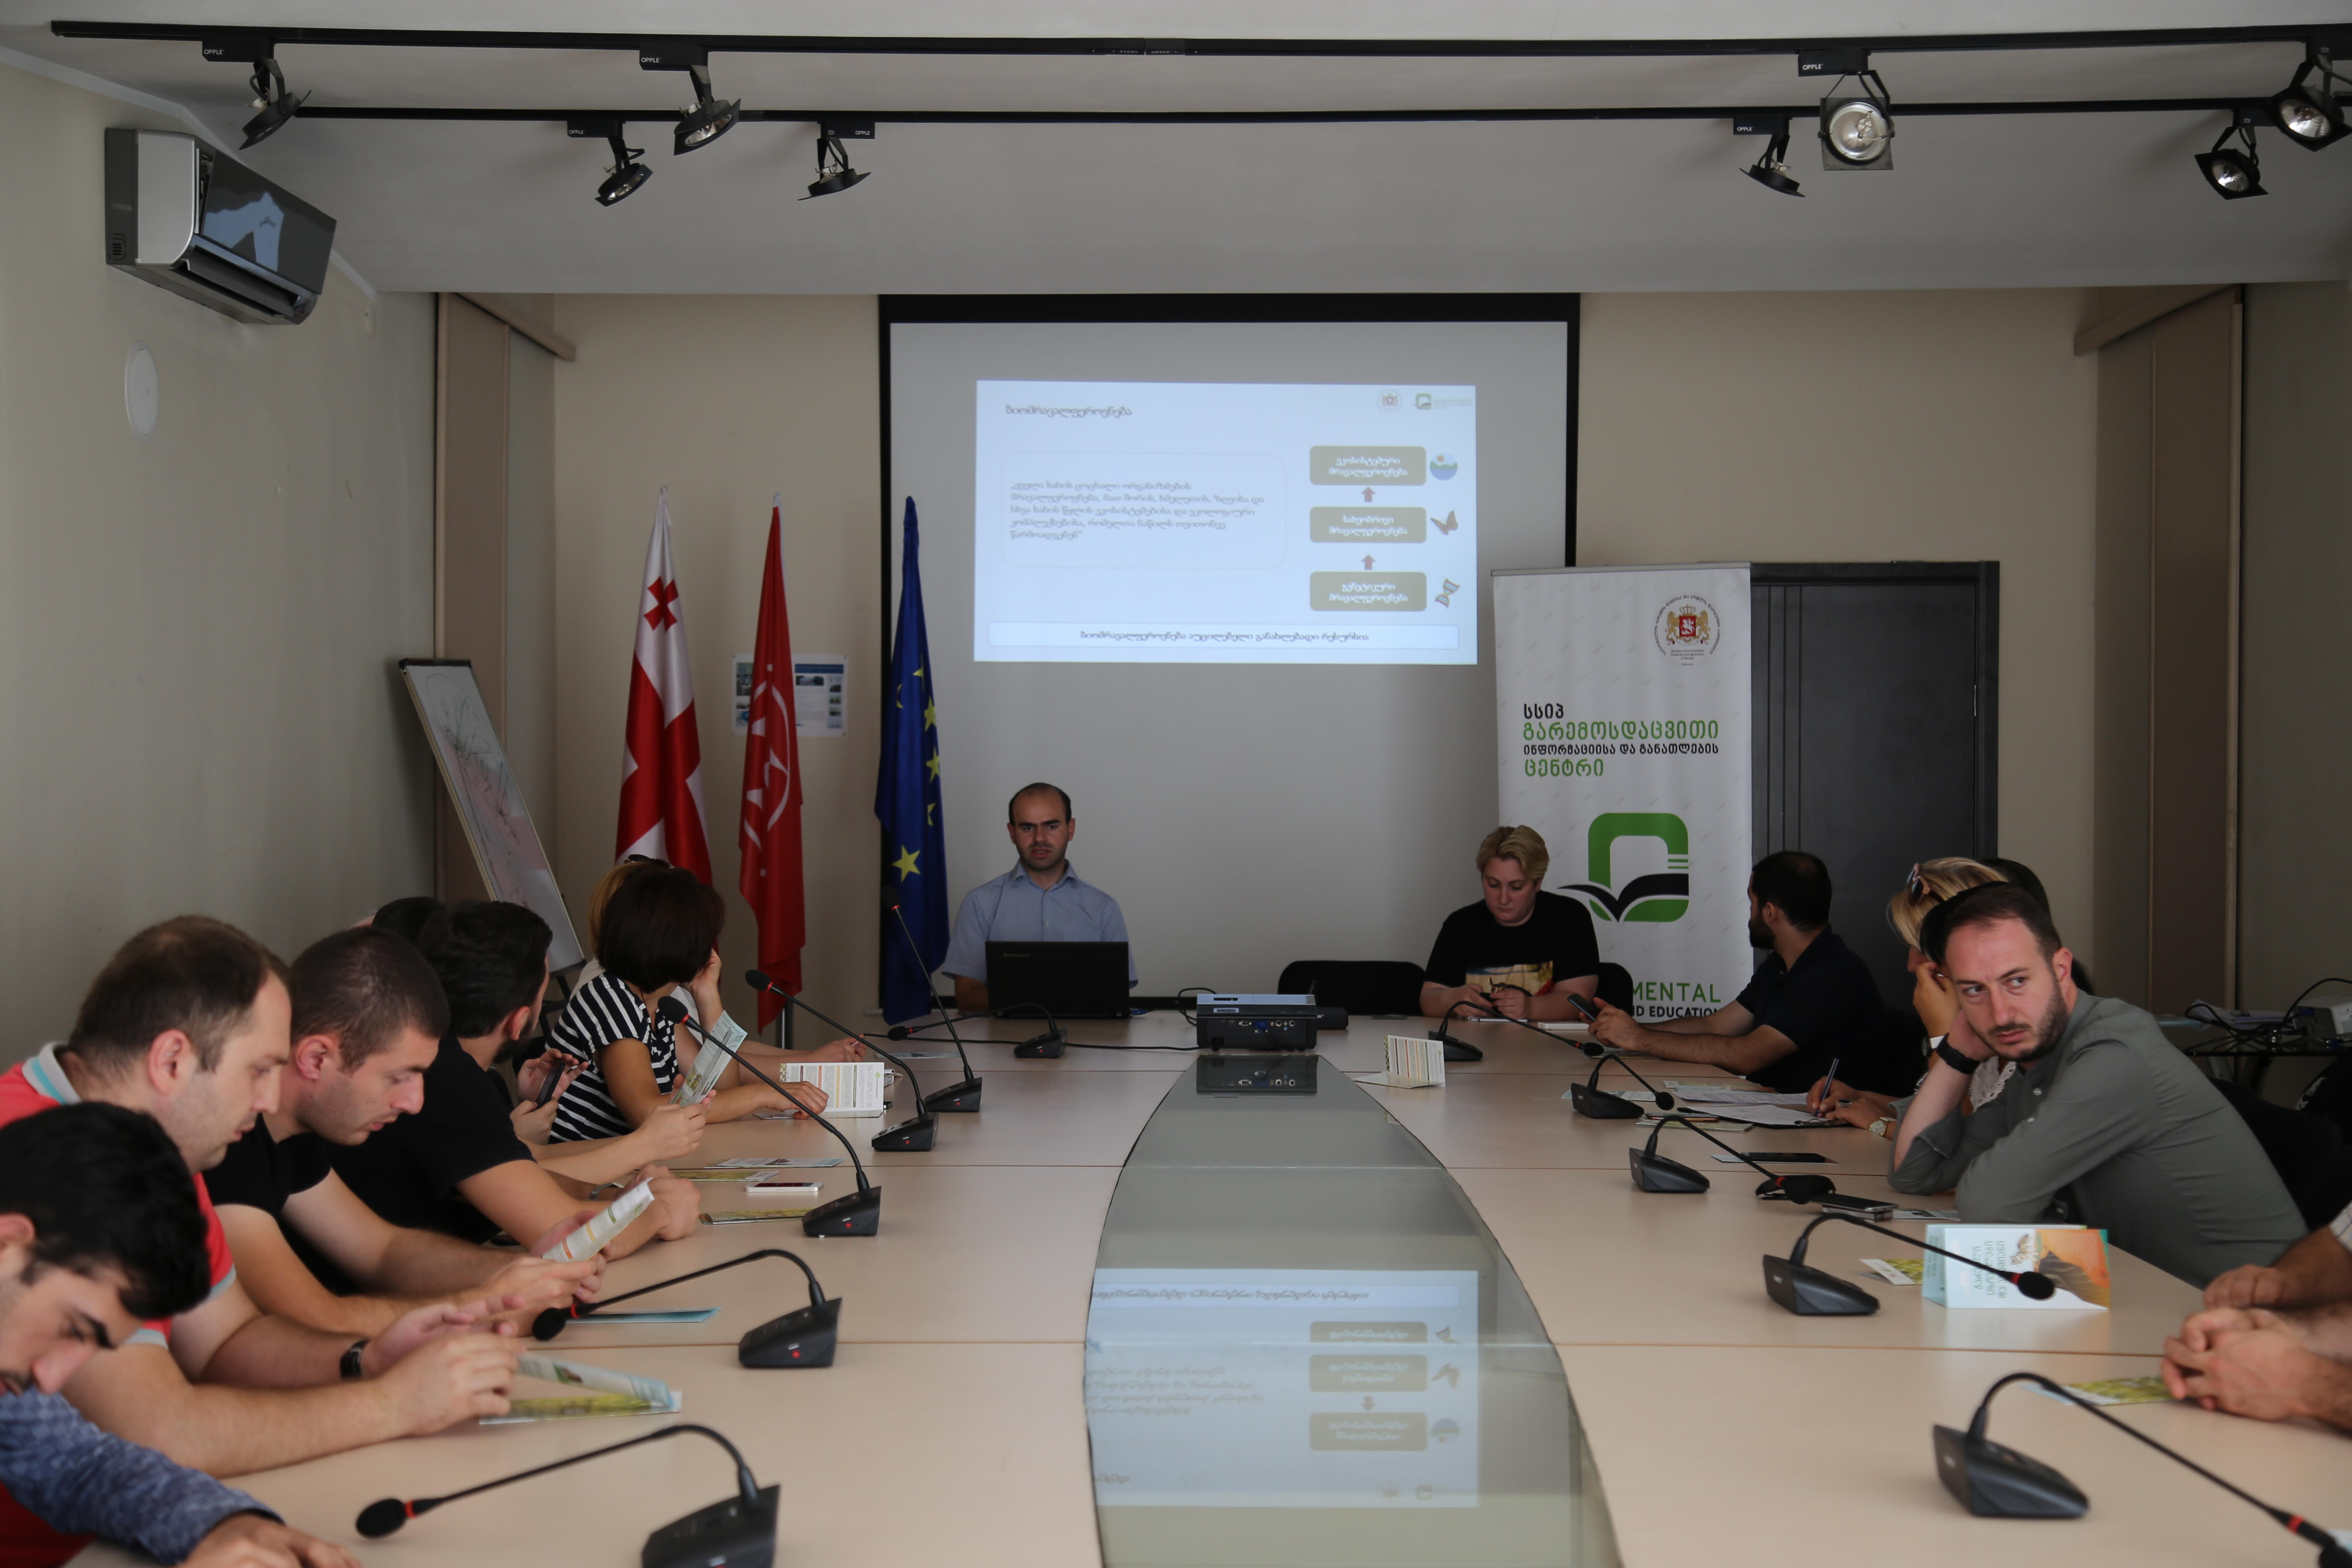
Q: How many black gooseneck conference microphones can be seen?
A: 11